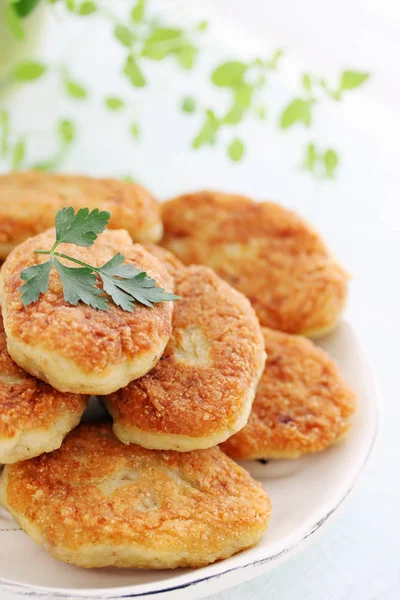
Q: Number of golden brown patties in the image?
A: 7